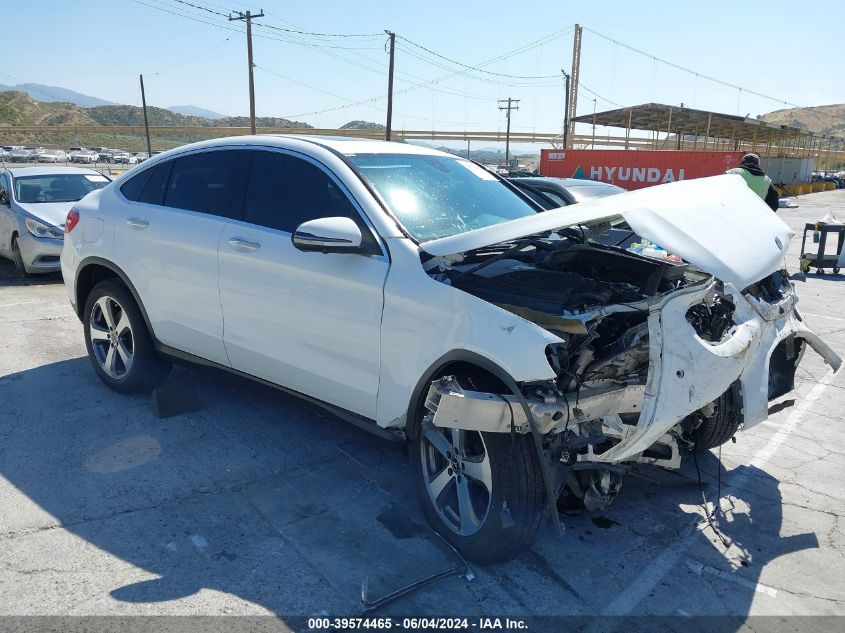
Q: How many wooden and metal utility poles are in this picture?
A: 6